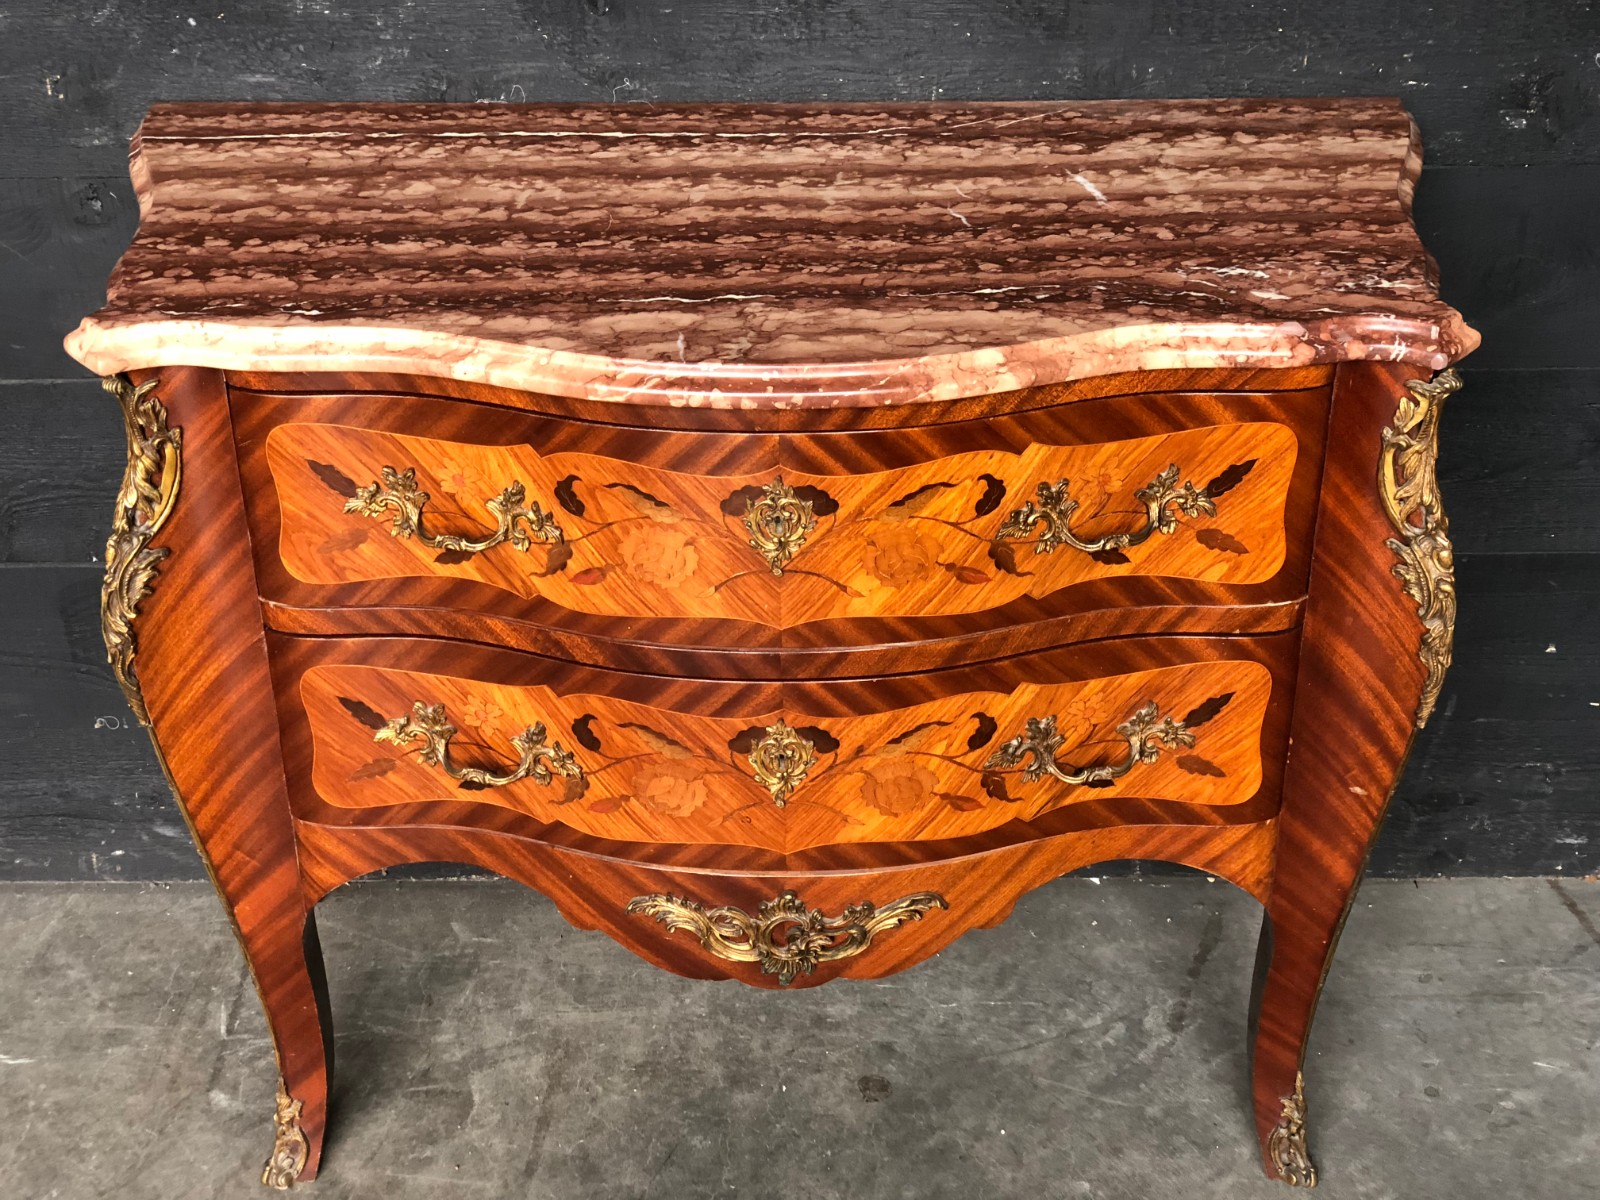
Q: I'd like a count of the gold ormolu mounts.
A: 11